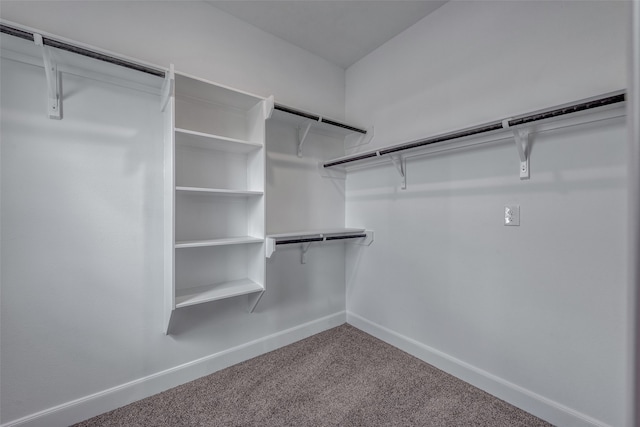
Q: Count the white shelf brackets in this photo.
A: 5